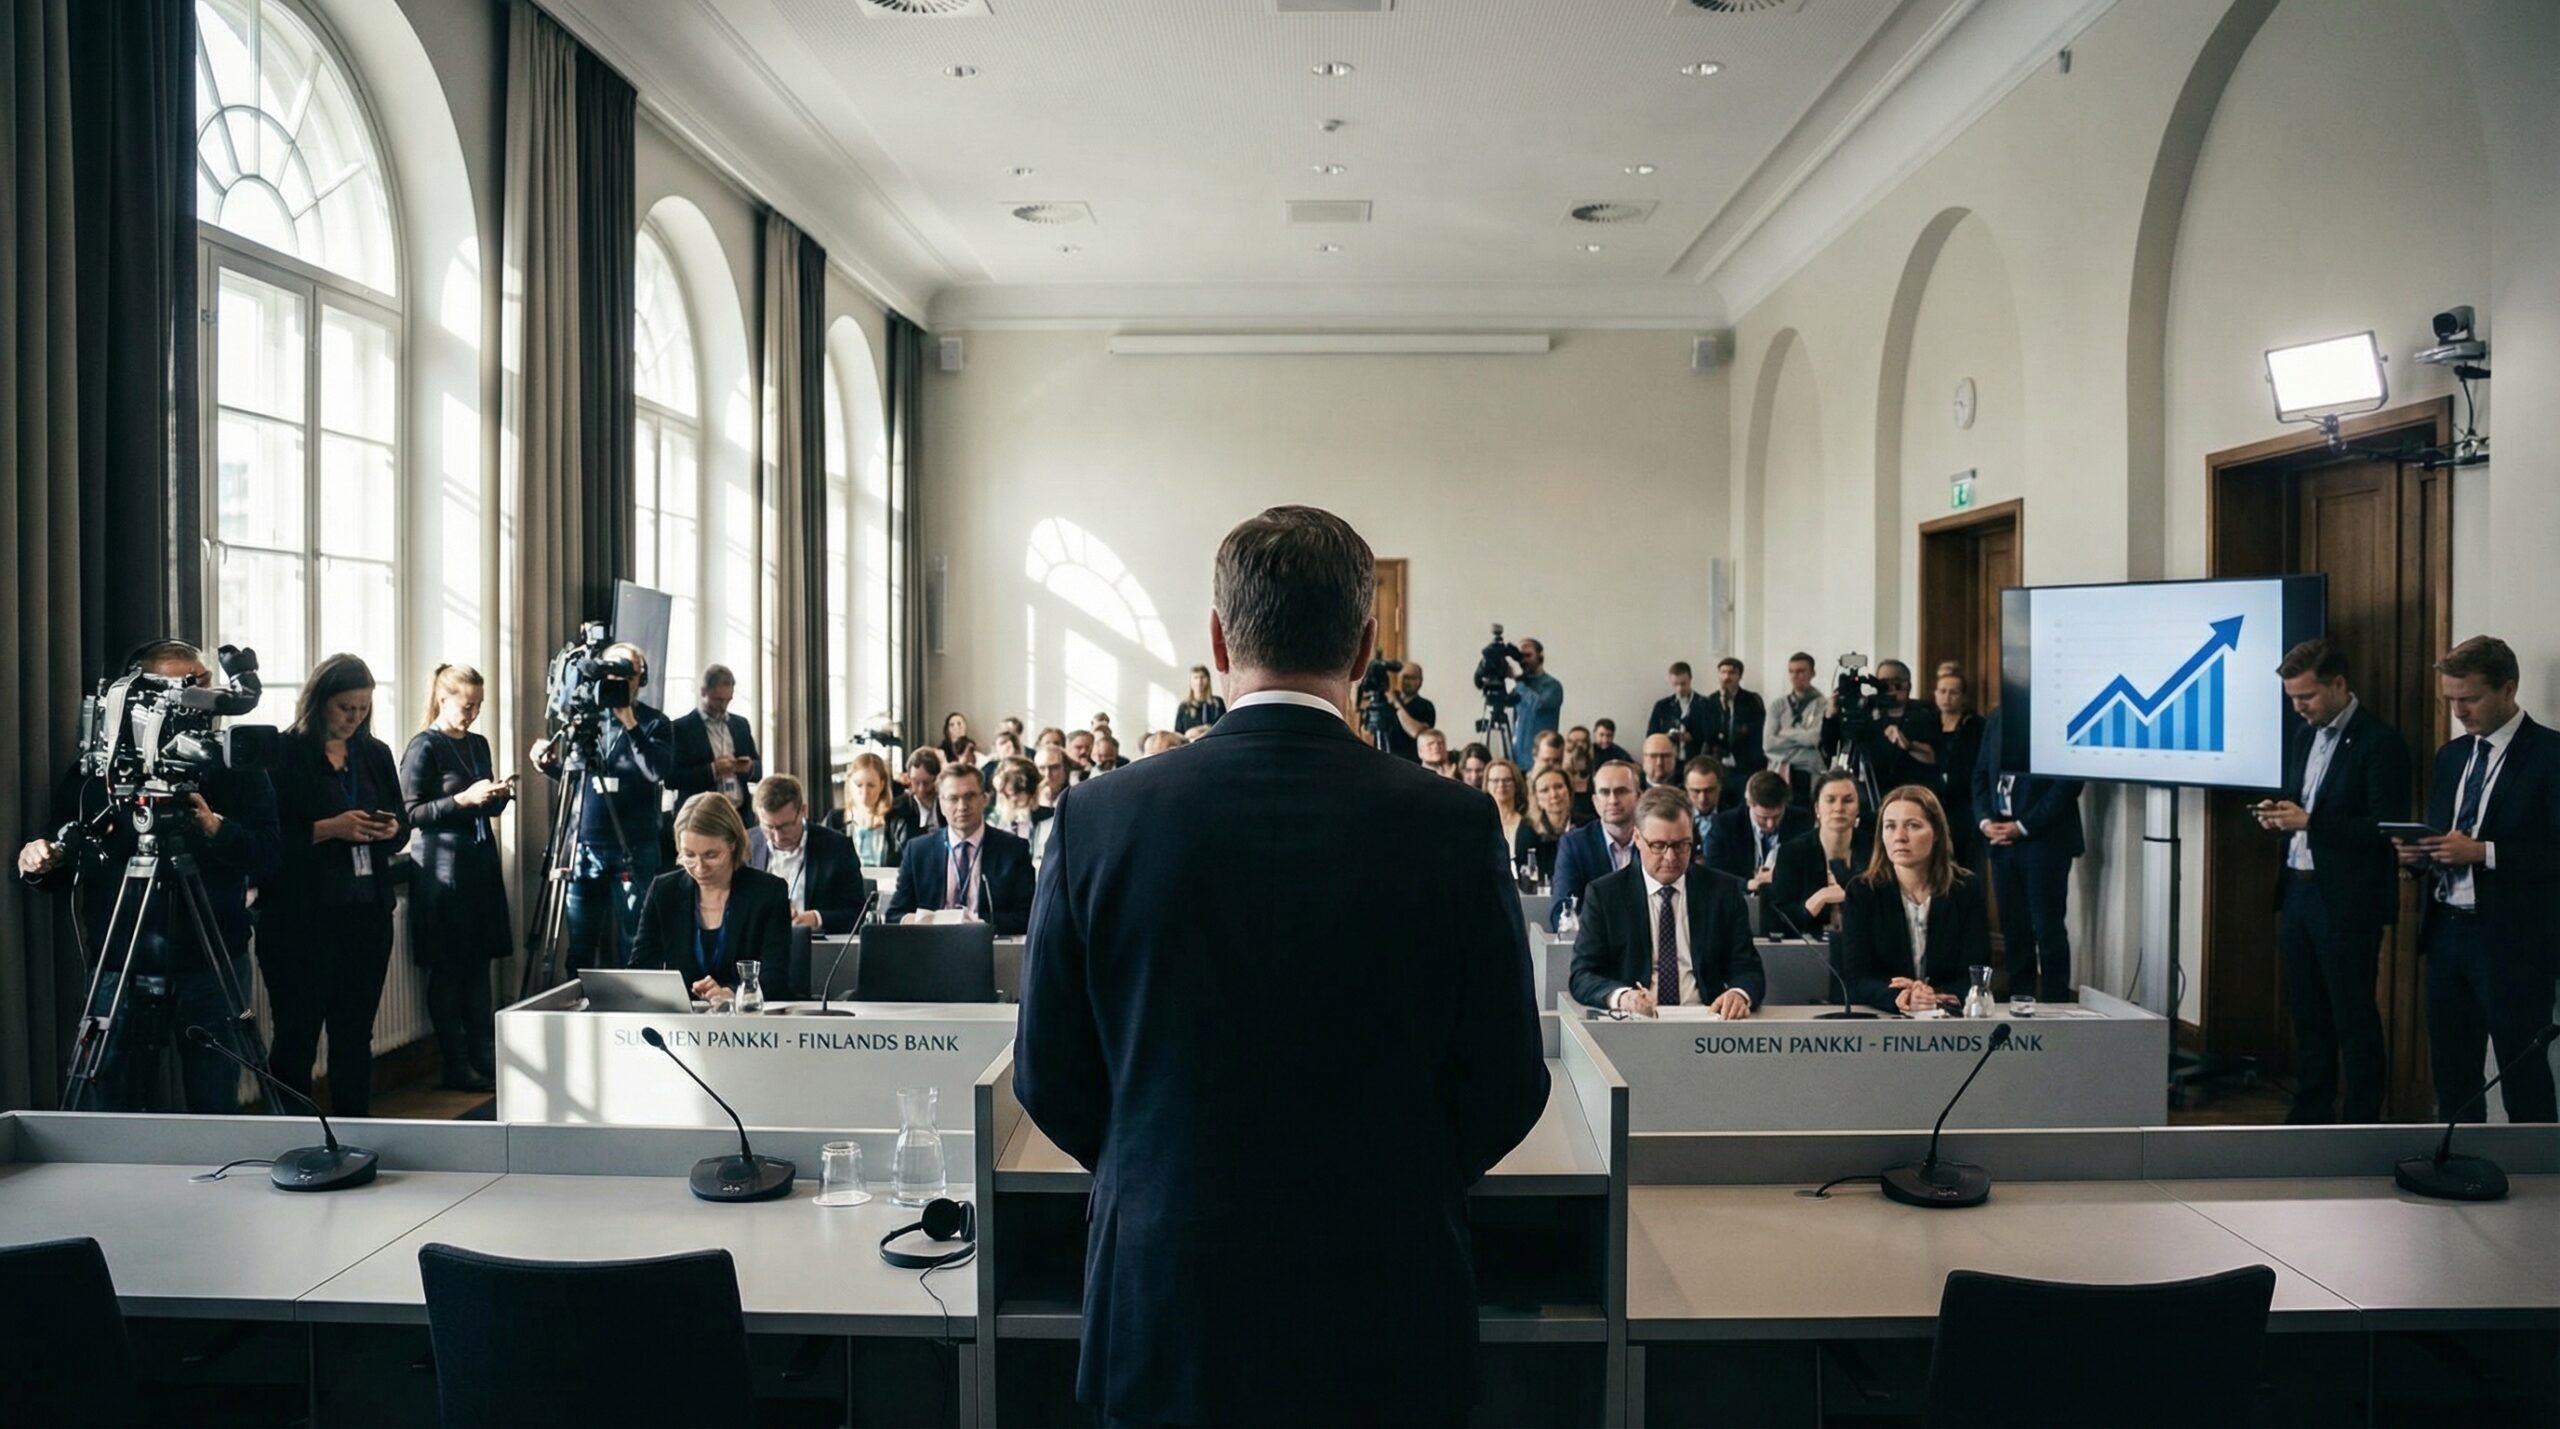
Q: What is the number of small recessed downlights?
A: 9